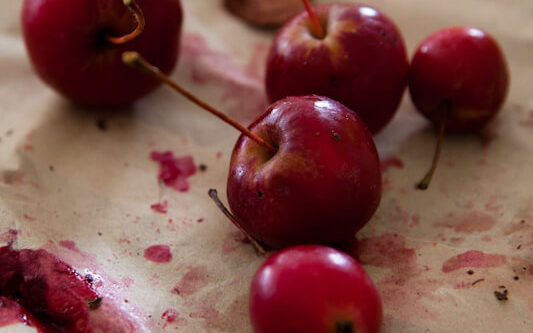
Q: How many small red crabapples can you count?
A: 5